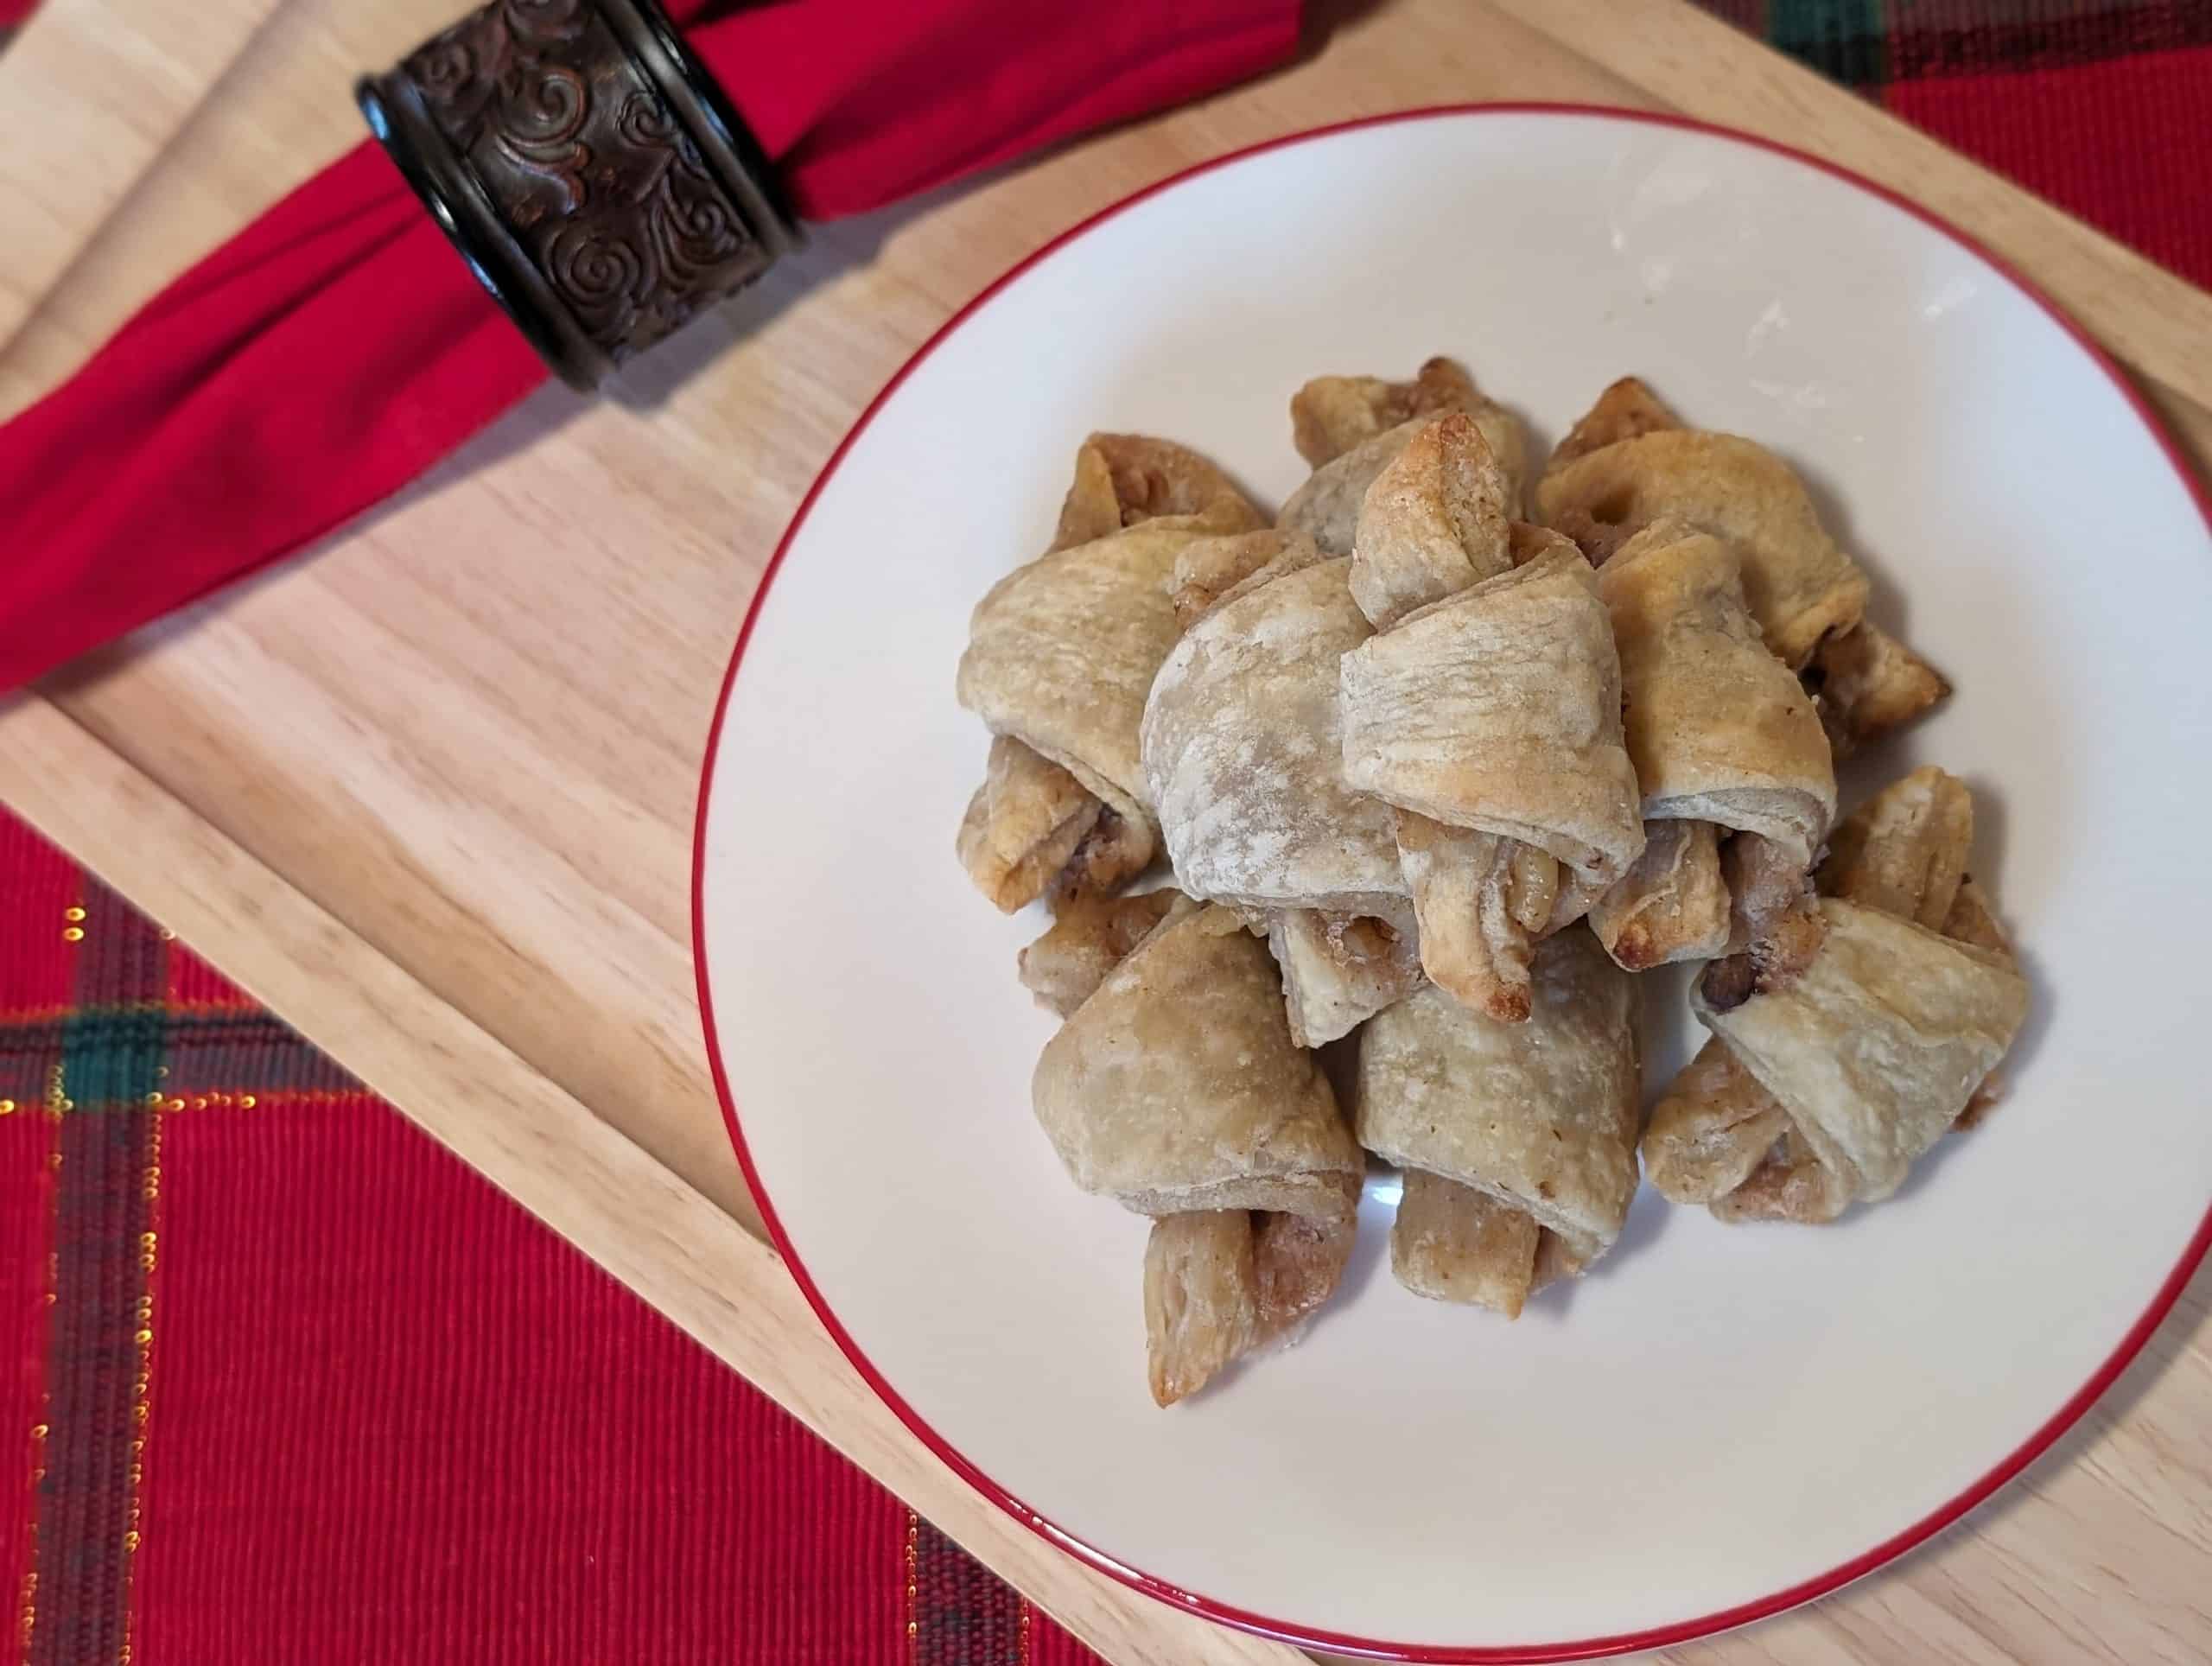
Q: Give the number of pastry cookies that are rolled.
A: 9